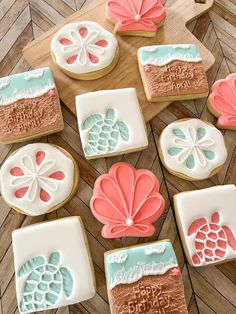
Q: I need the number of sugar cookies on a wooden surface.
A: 12